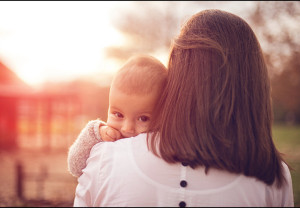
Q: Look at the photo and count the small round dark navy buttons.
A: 3